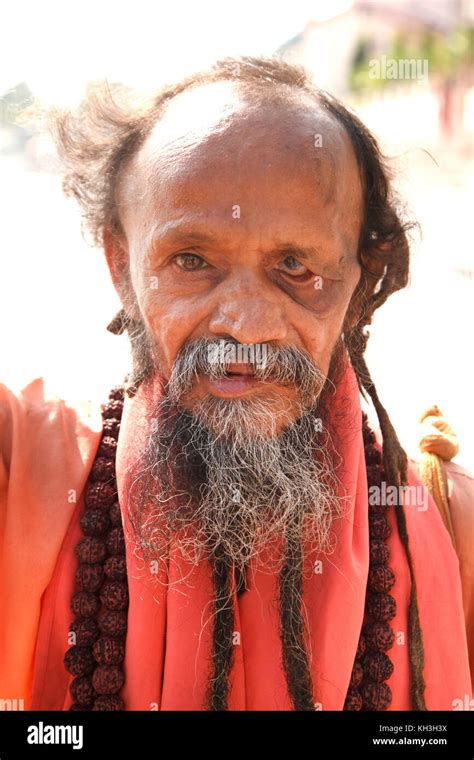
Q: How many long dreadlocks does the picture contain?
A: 3